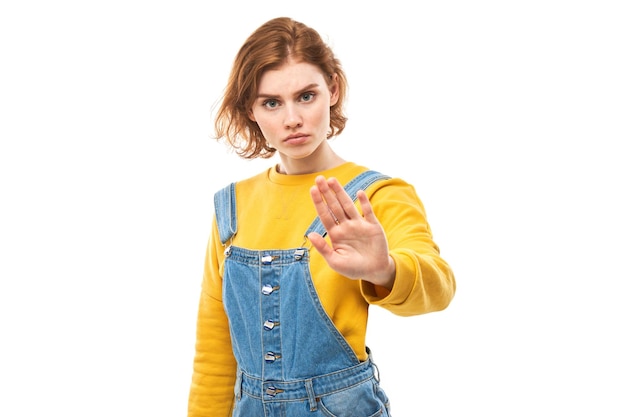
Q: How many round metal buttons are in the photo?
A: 7